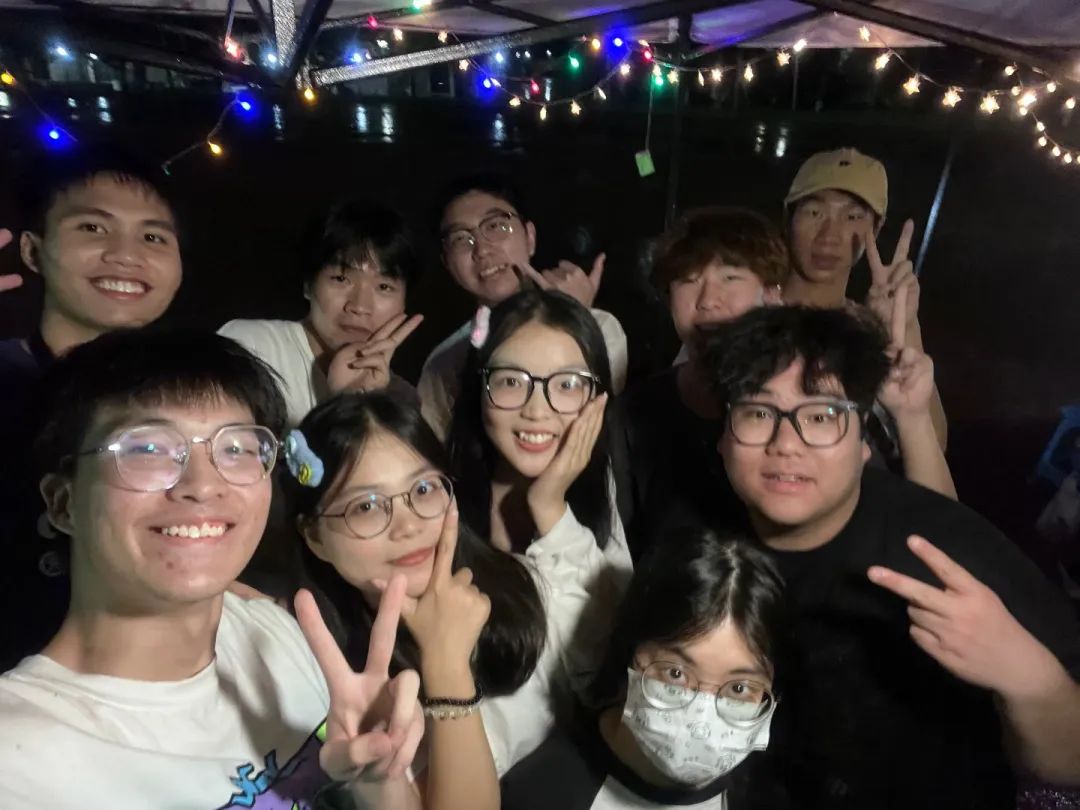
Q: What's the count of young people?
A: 10